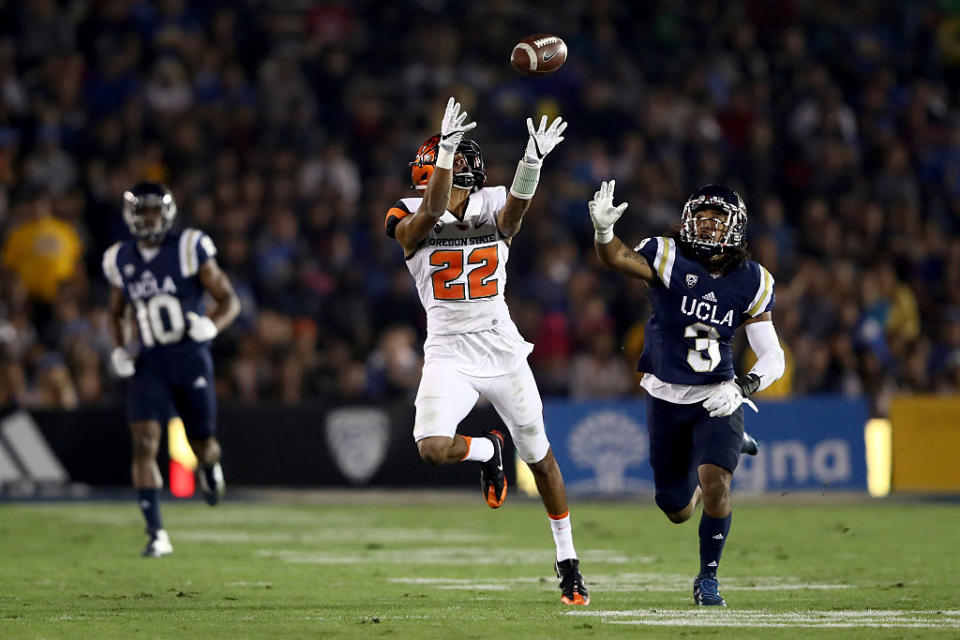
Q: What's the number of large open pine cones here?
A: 0